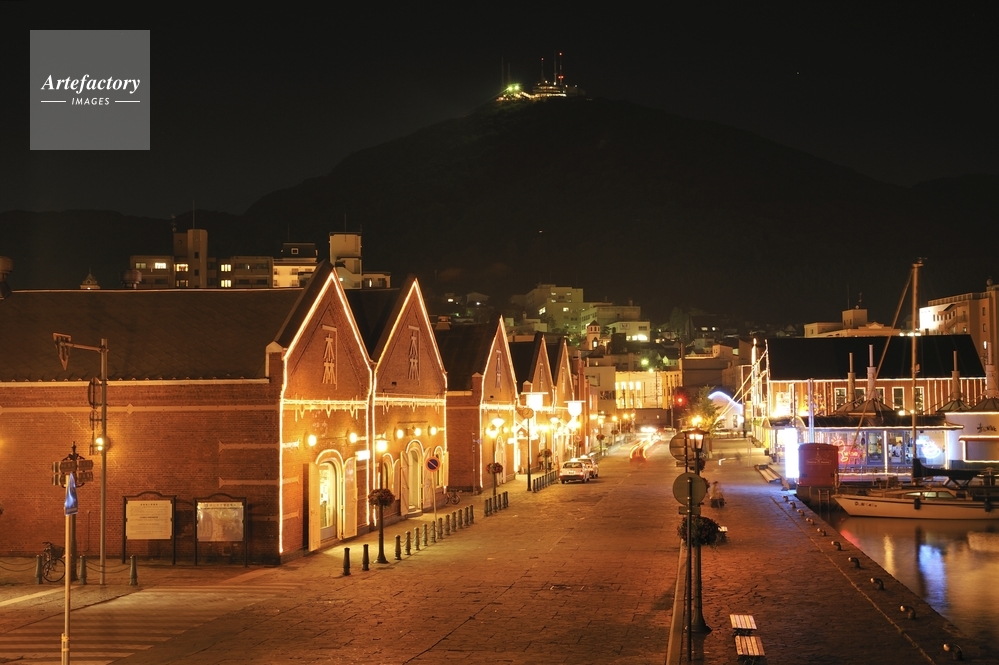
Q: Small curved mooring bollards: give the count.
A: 10